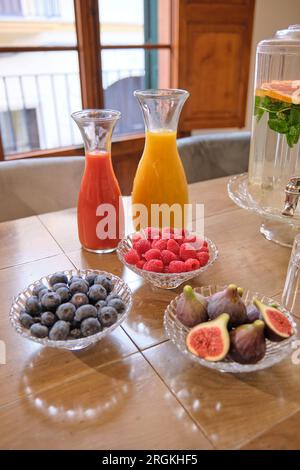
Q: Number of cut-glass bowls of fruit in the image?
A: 3